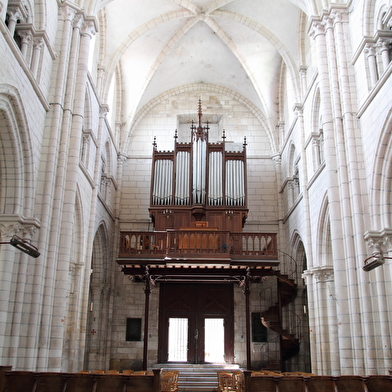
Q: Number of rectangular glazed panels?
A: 2